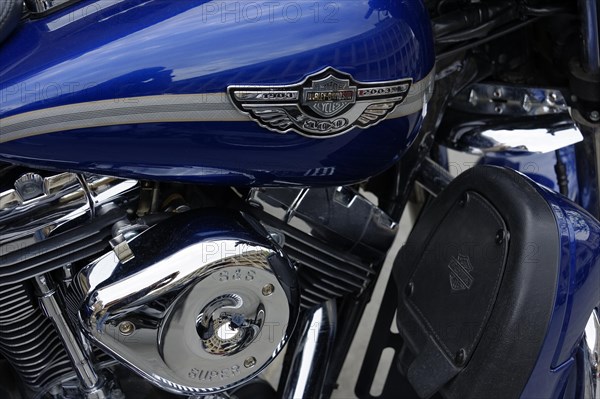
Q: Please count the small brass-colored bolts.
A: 3